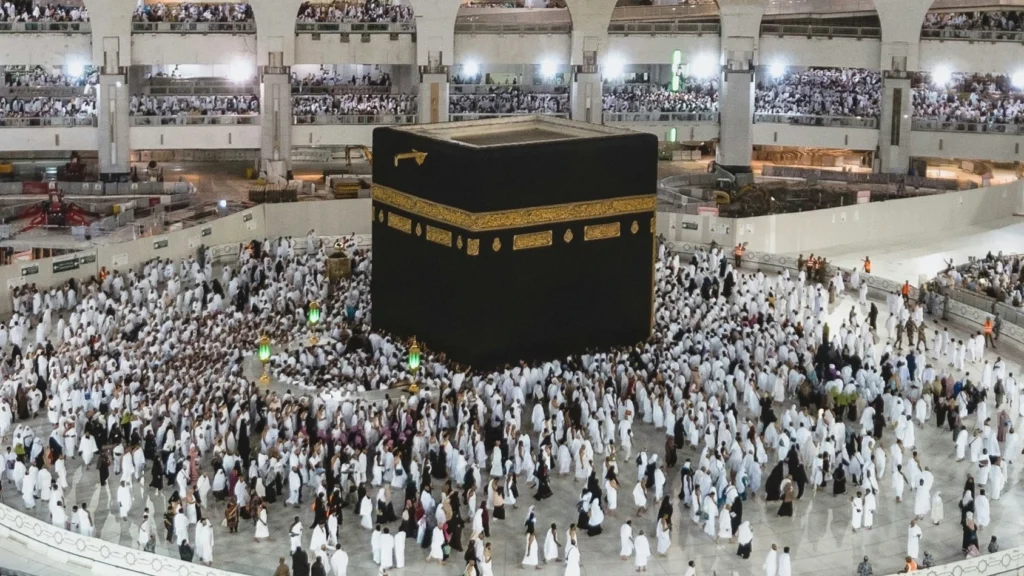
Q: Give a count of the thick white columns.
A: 6